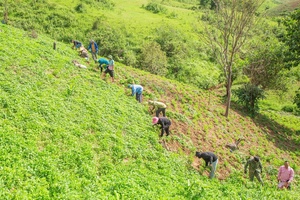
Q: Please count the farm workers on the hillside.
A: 11